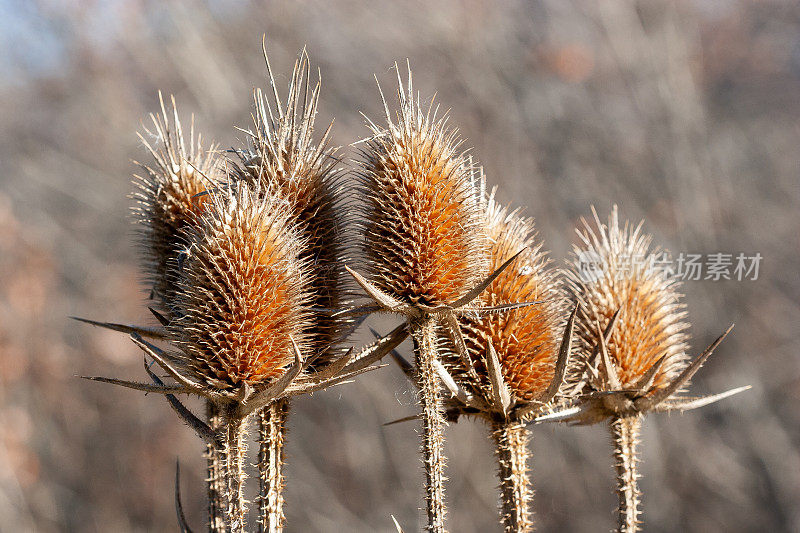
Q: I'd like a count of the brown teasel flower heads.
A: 6